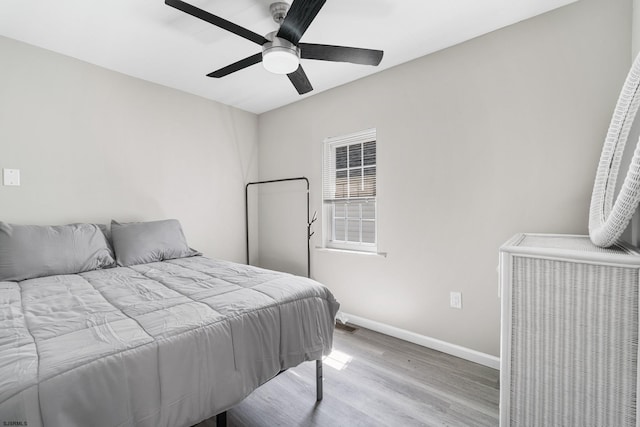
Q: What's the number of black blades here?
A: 5